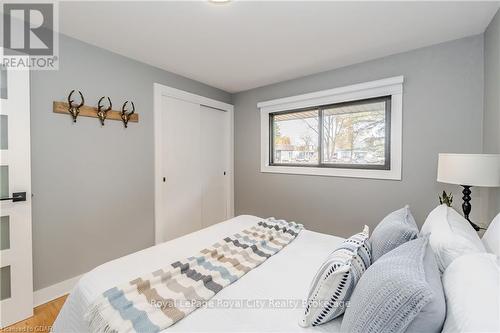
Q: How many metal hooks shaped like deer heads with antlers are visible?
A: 3